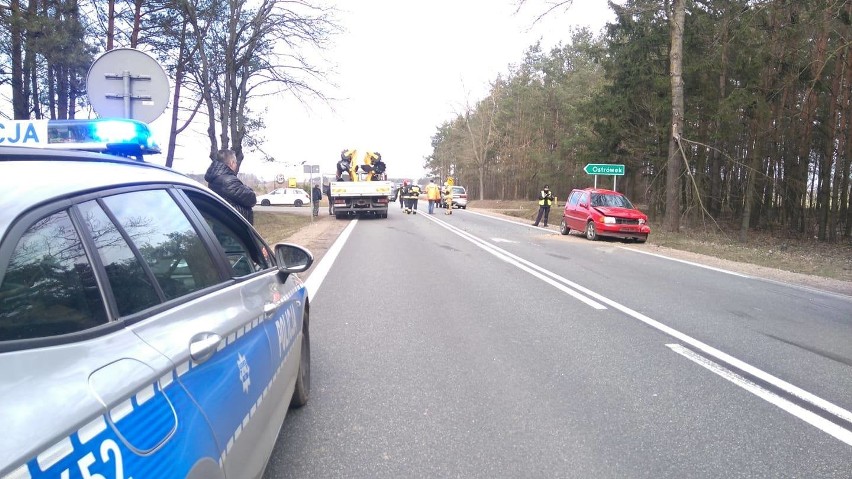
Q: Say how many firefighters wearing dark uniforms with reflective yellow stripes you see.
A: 2